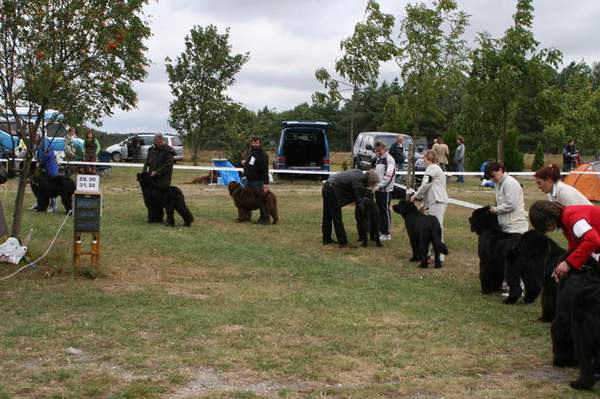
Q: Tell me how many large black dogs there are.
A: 7